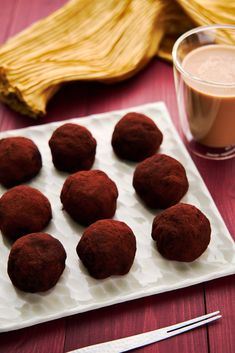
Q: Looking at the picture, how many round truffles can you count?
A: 9